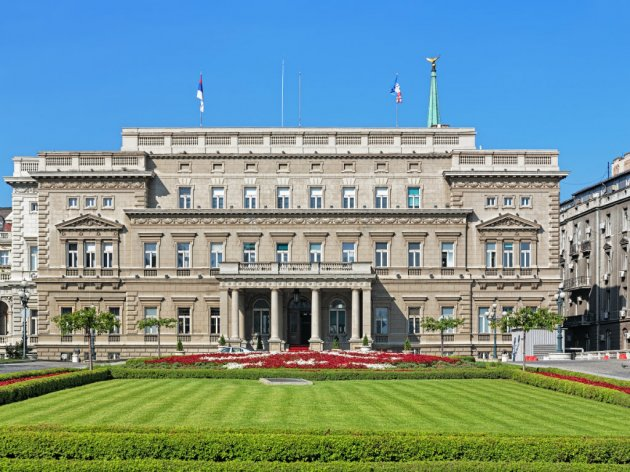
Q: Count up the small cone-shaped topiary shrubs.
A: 6